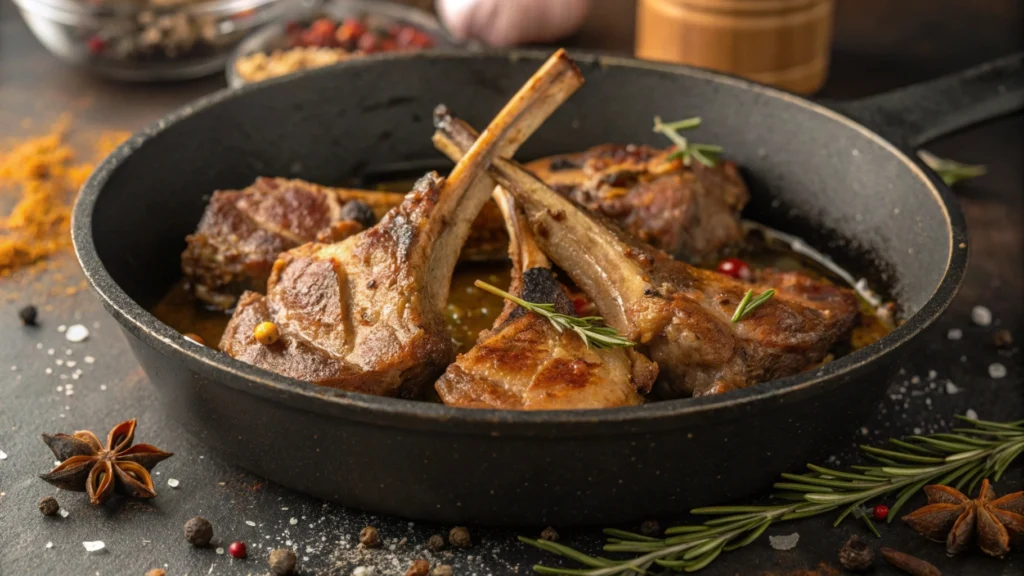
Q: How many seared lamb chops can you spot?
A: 5